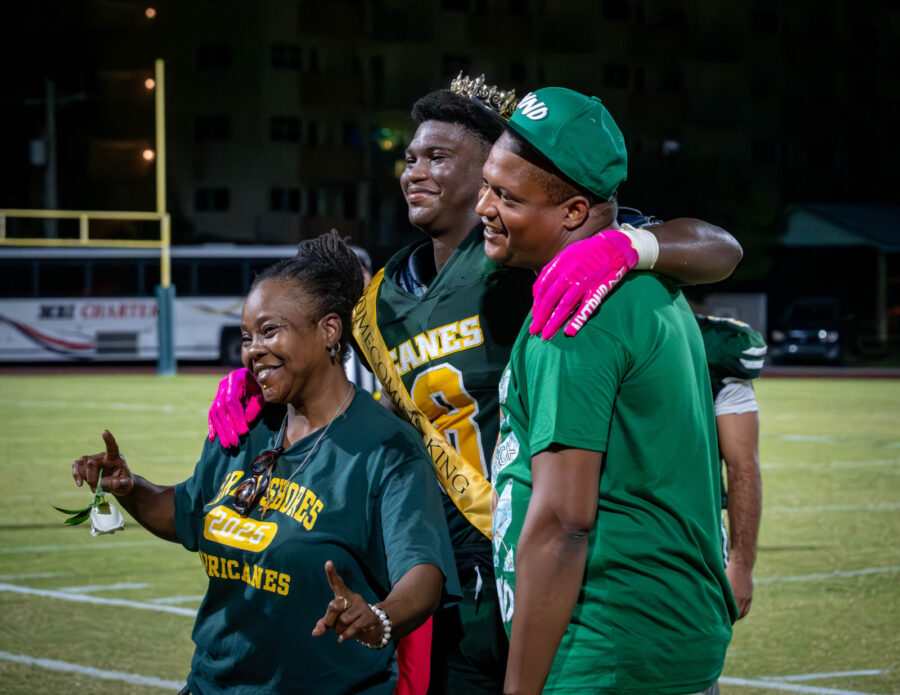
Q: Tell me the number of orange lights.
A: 3